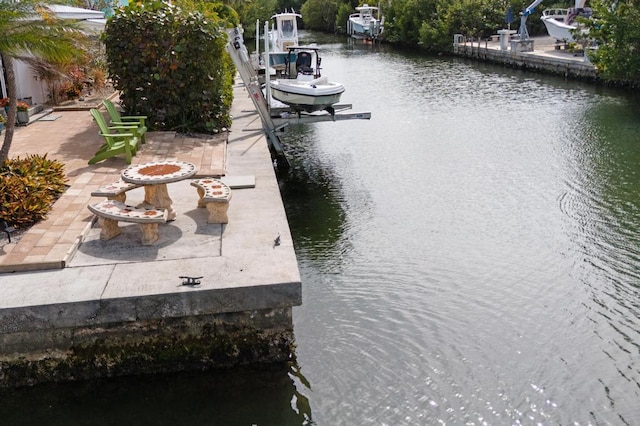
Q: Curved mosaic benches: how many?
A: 3